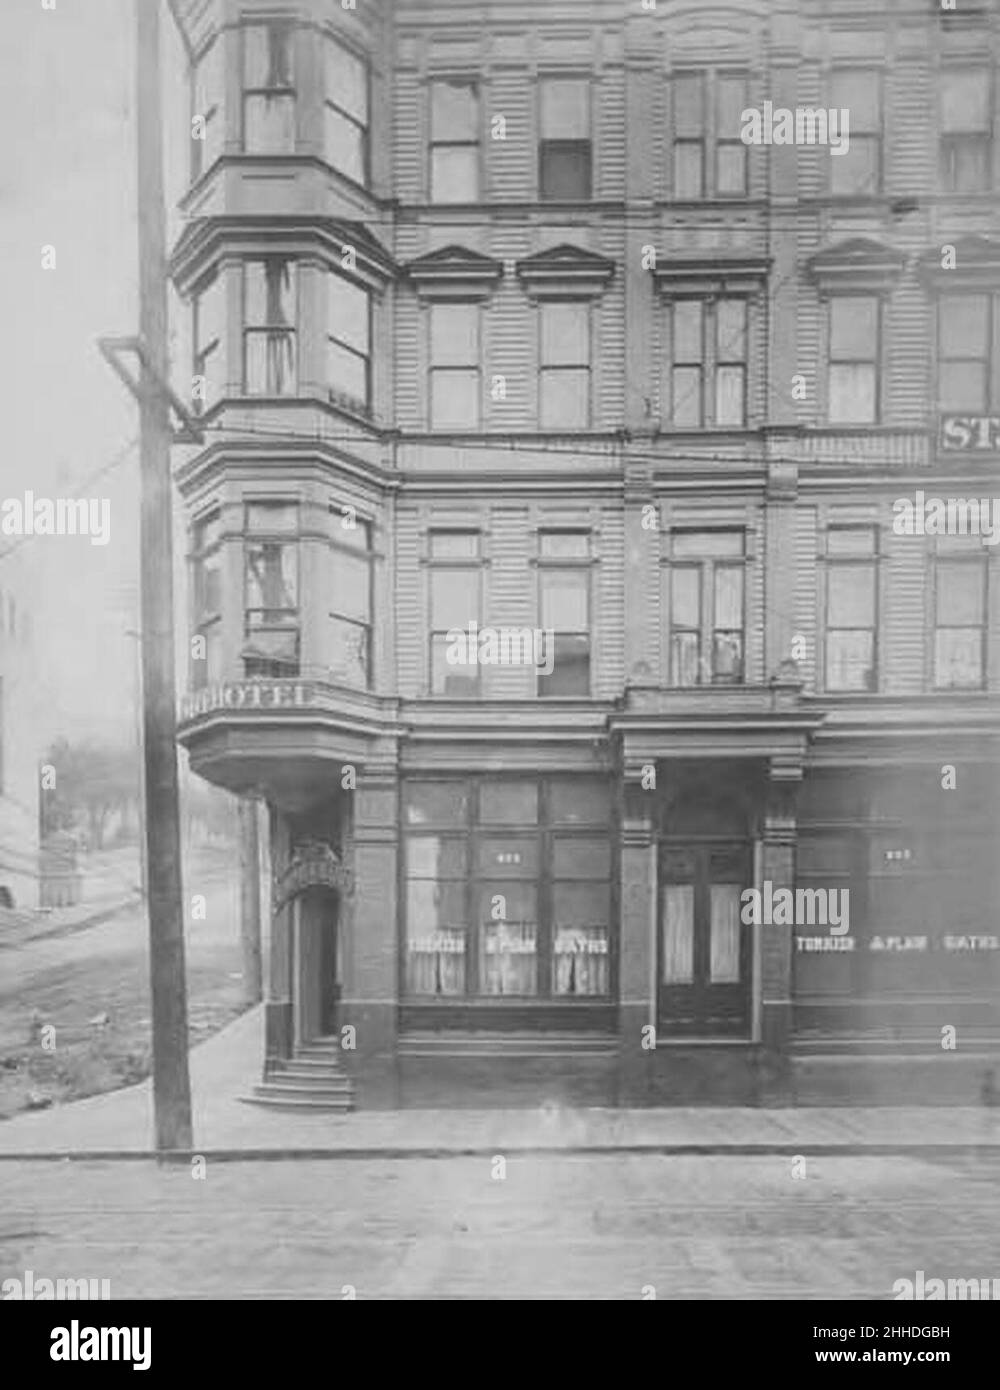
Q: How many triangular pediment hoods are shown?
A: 4